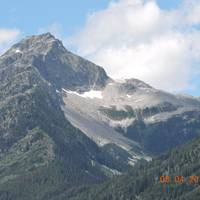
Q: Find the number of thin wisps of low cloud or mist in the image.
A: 0